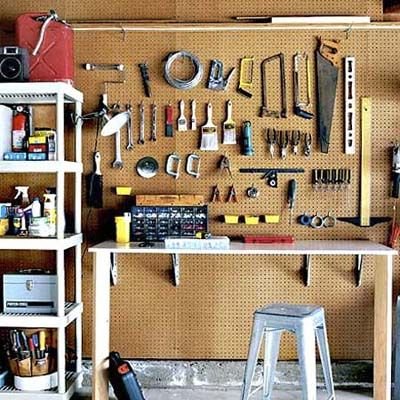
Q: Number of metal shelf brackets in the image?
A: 4